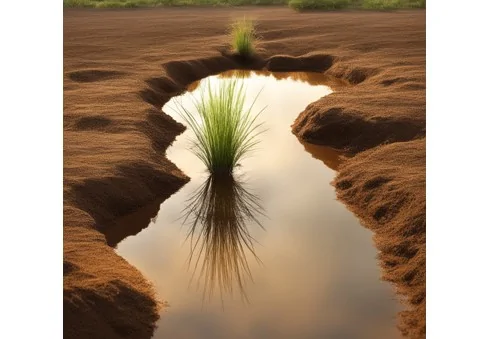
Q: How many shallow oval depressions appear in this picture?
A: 2